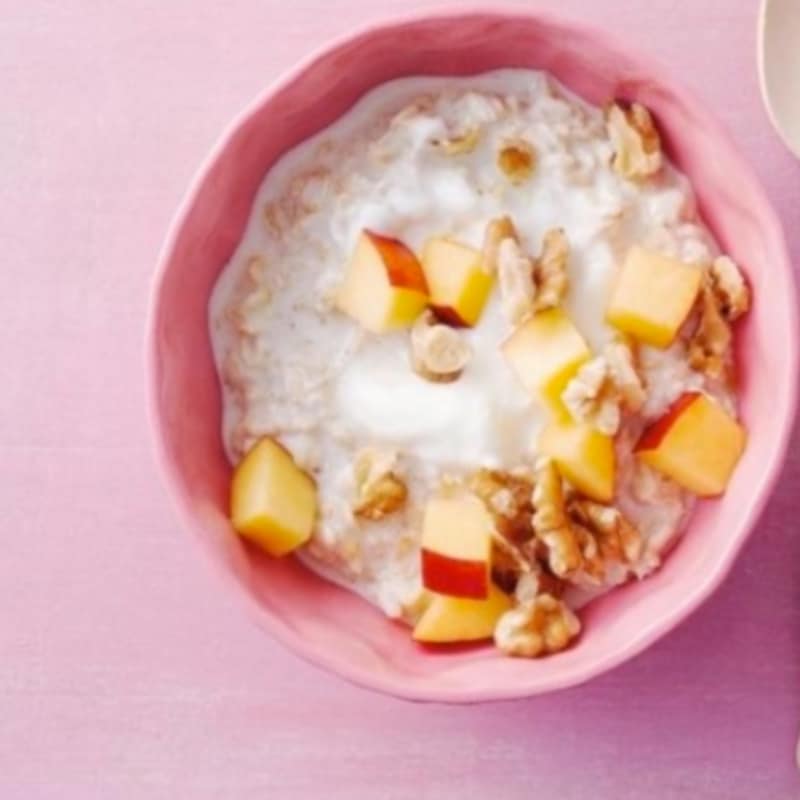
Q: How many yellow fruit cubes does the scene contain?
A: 9